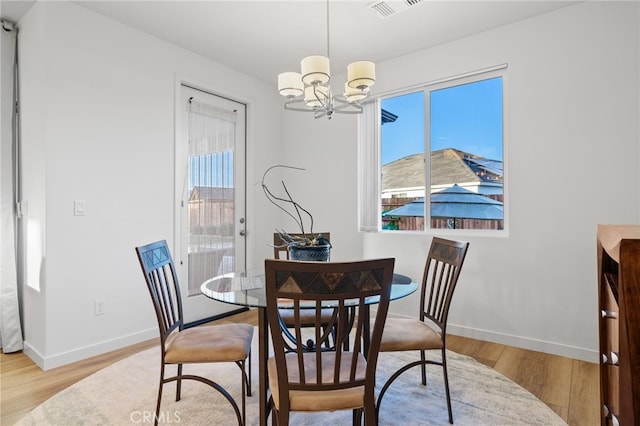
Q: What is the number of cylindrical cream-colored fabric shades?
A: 5